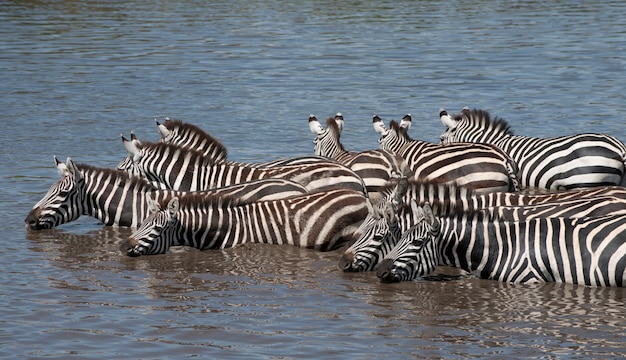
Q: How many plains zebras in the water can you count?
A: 10